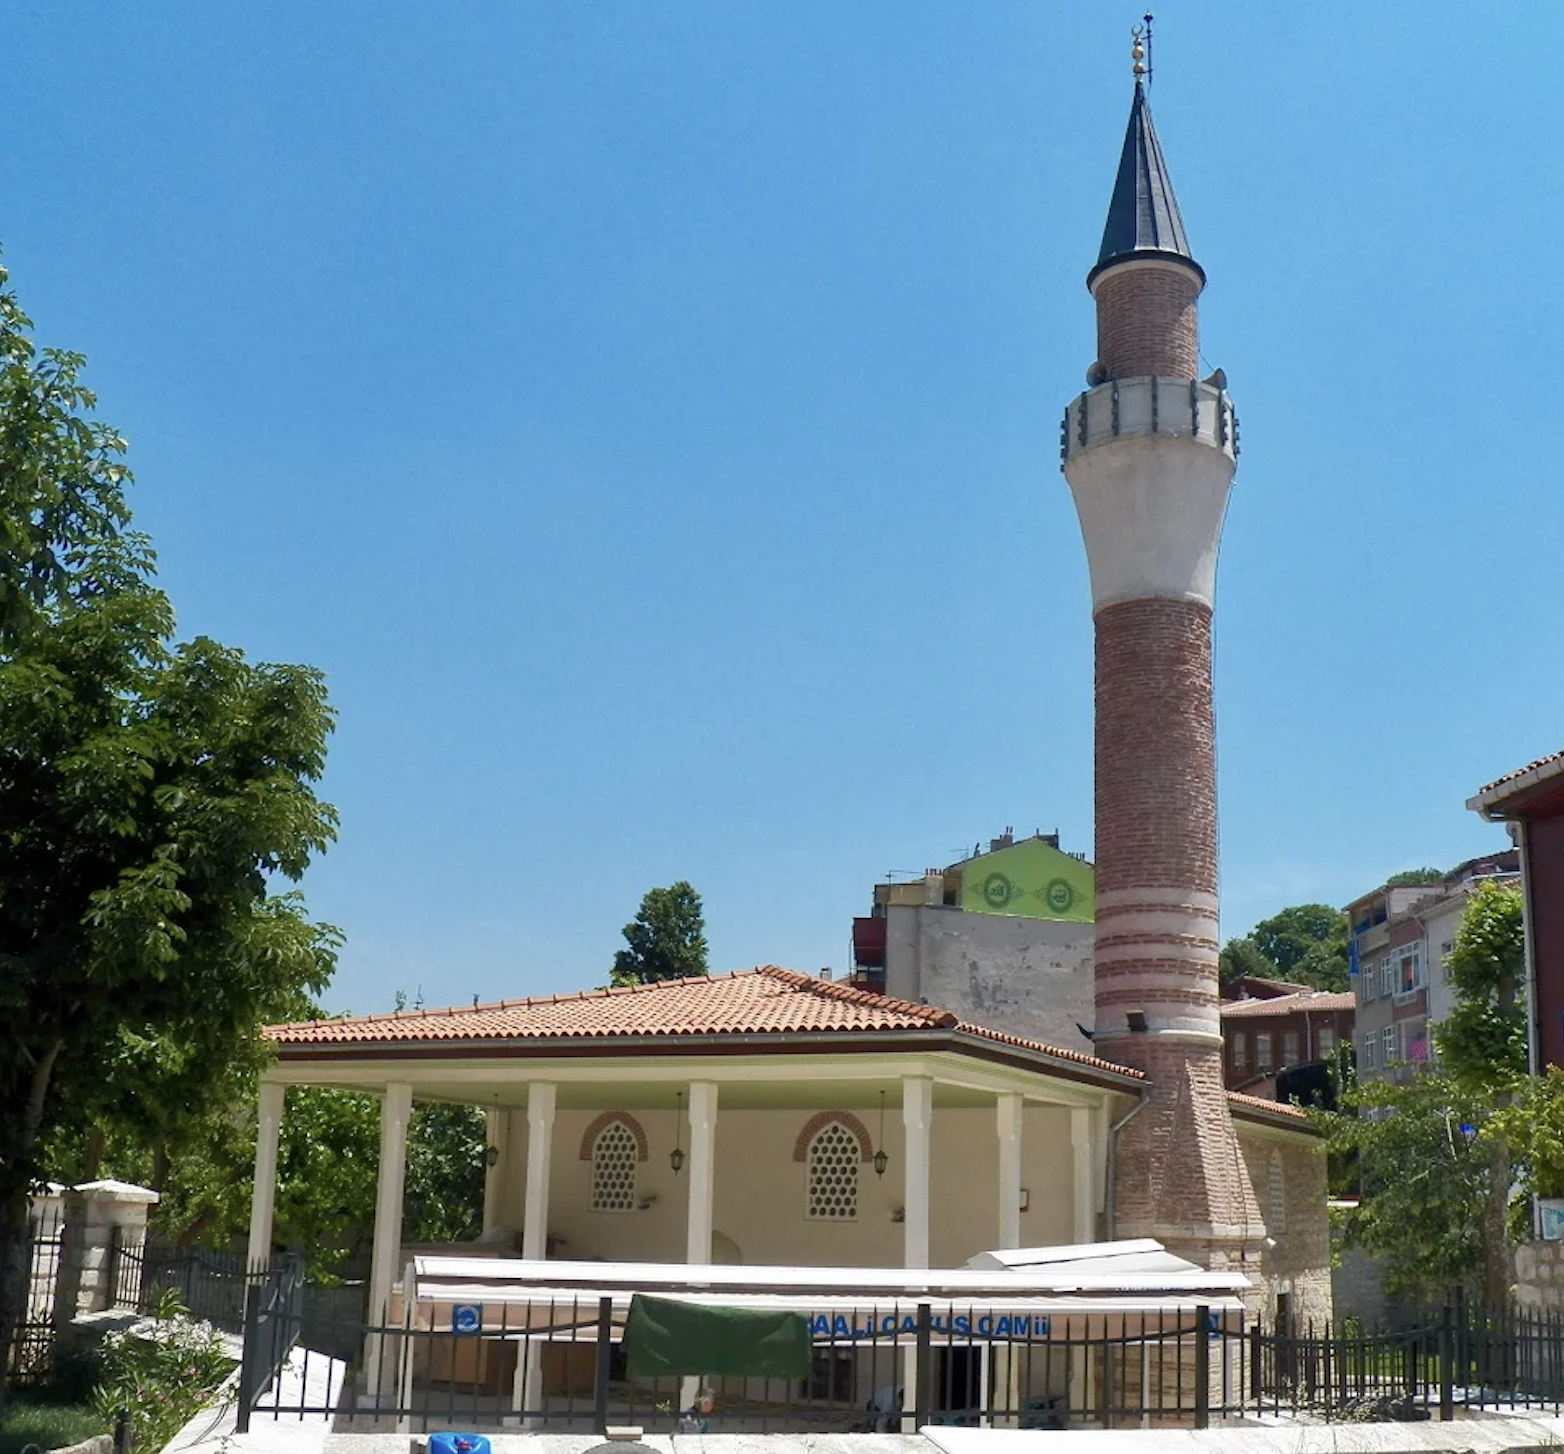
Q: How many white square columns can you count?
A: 7